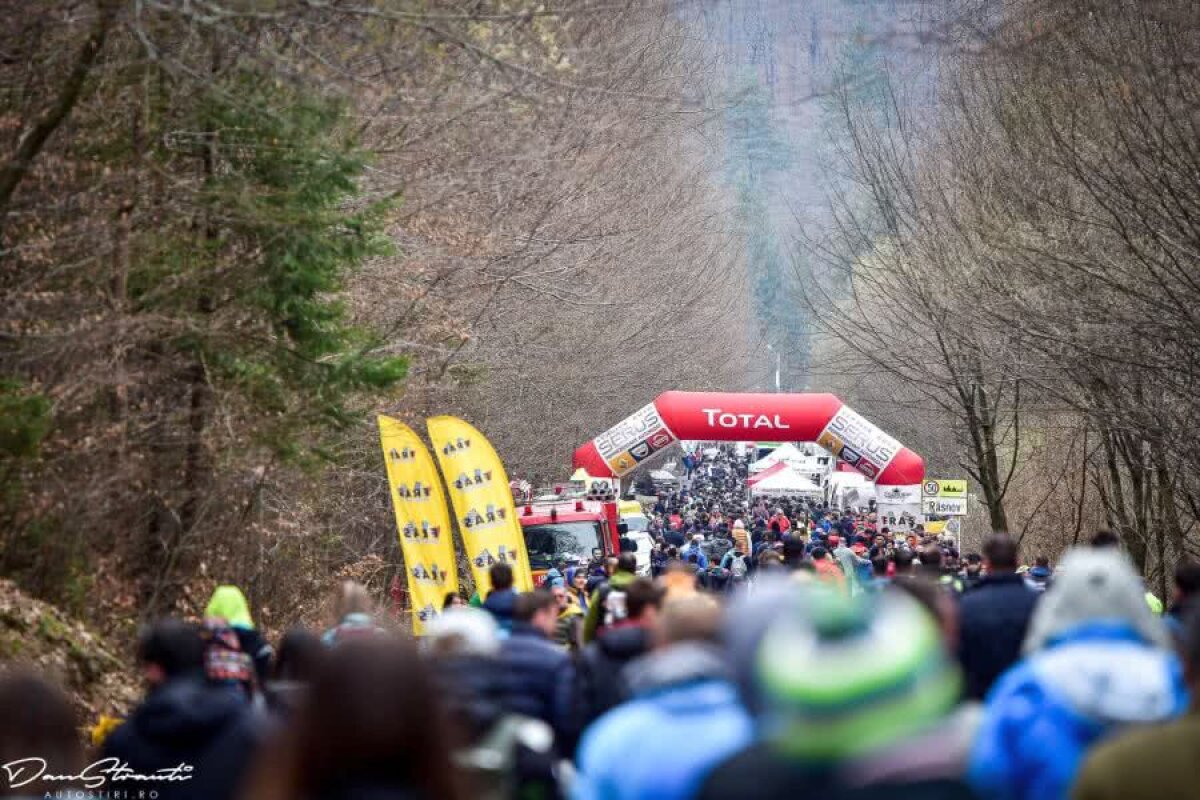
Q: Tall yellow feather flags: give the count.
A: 2